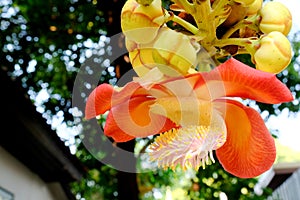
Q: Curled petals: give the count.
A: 4